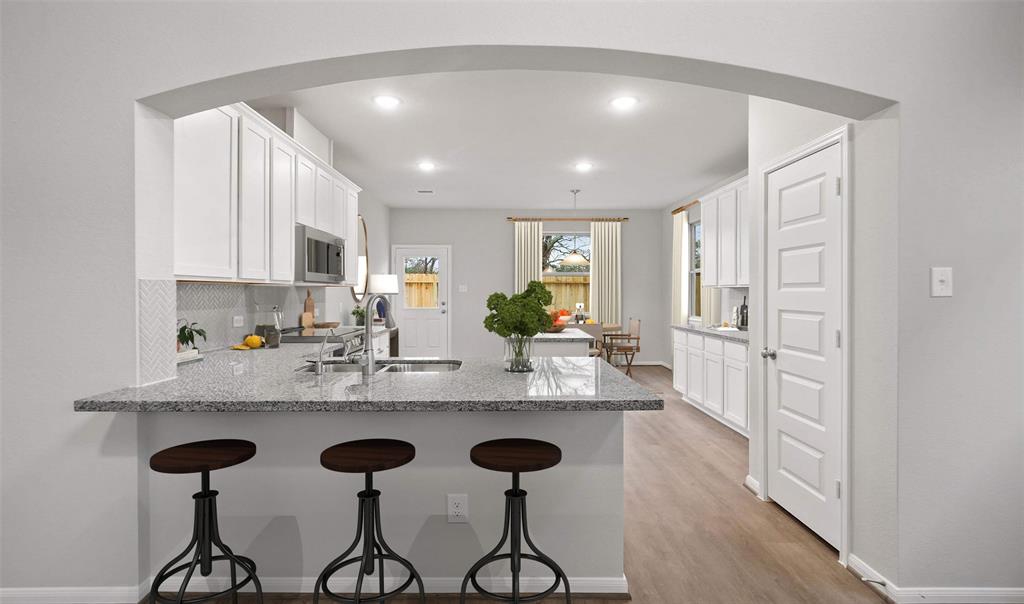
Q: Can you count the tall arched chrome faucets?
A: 1